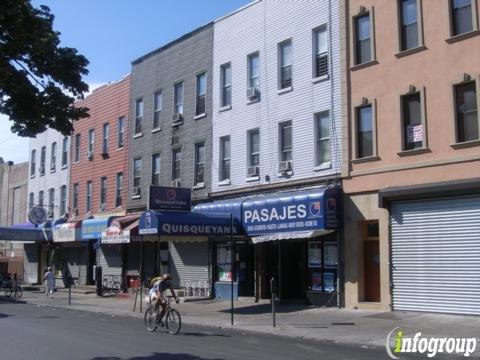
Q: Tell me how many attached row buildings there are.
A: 5